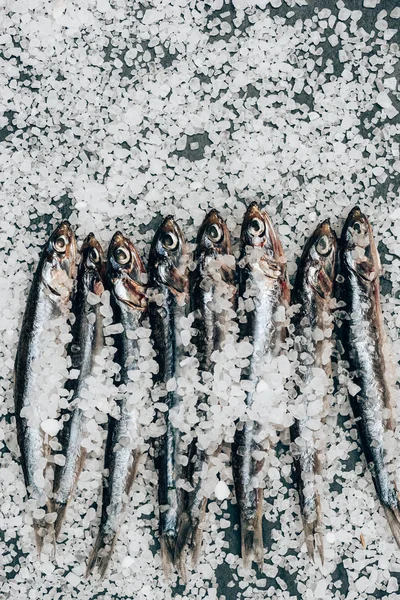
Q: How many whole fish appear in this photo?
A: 8